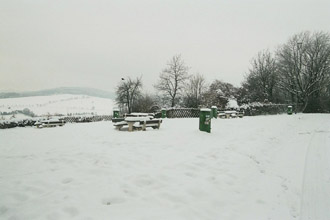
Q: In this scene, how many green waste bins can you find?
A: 5